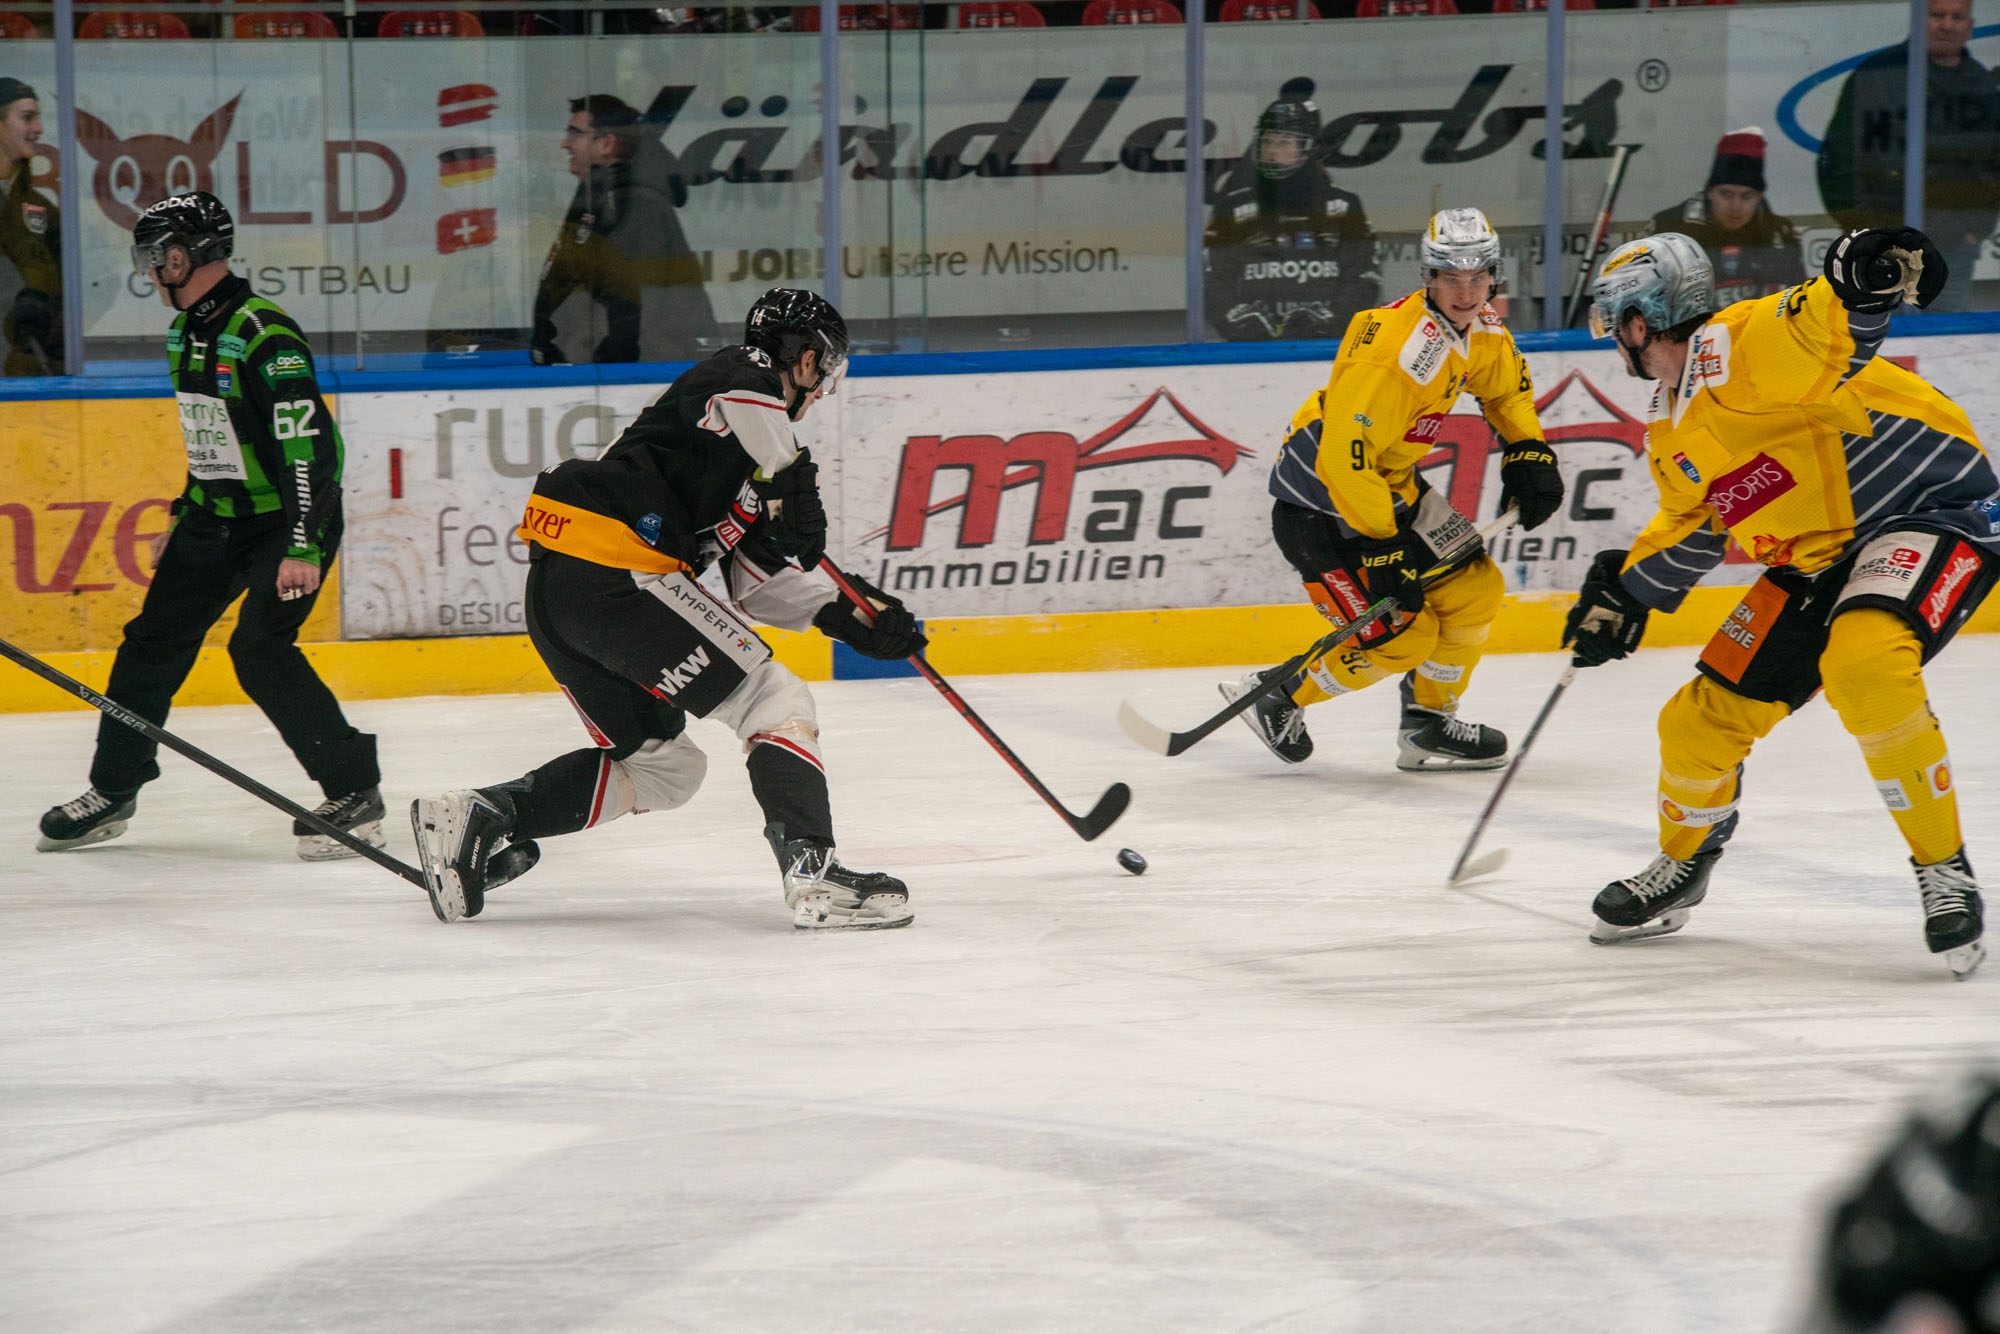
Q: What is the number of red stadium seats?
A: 11